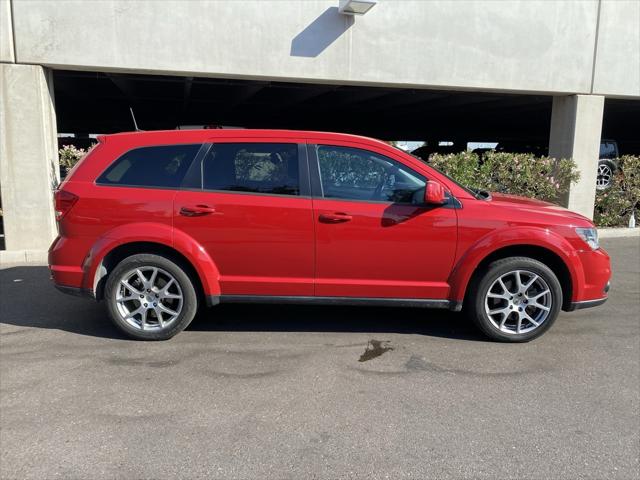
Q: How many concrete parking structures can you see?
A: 1